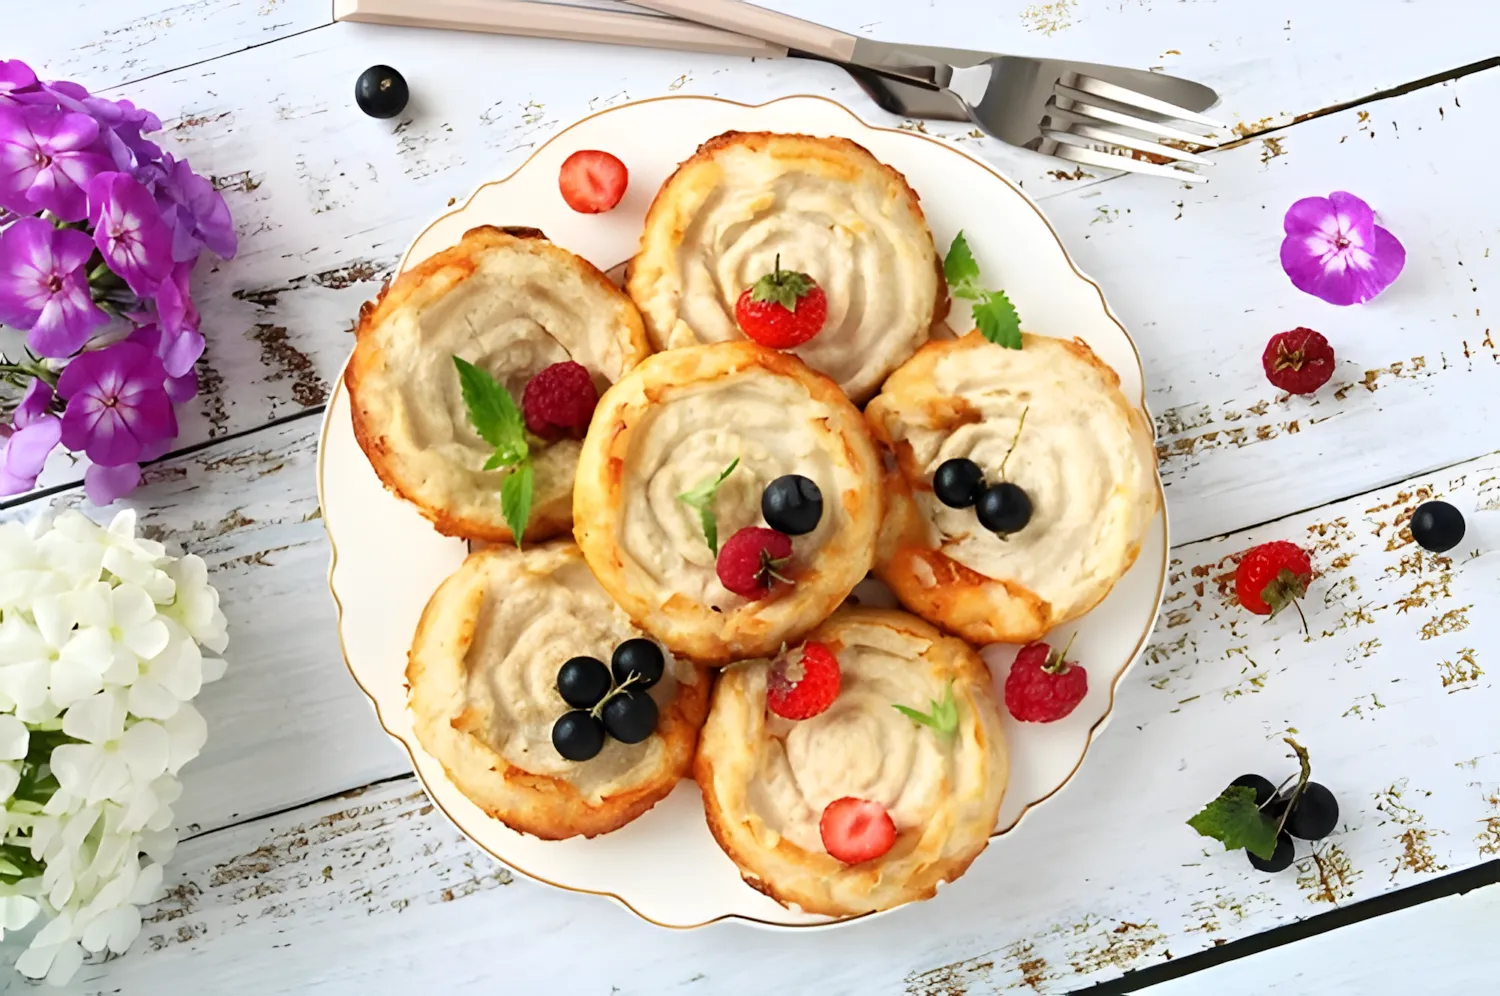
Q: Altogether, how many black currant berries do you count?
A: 12